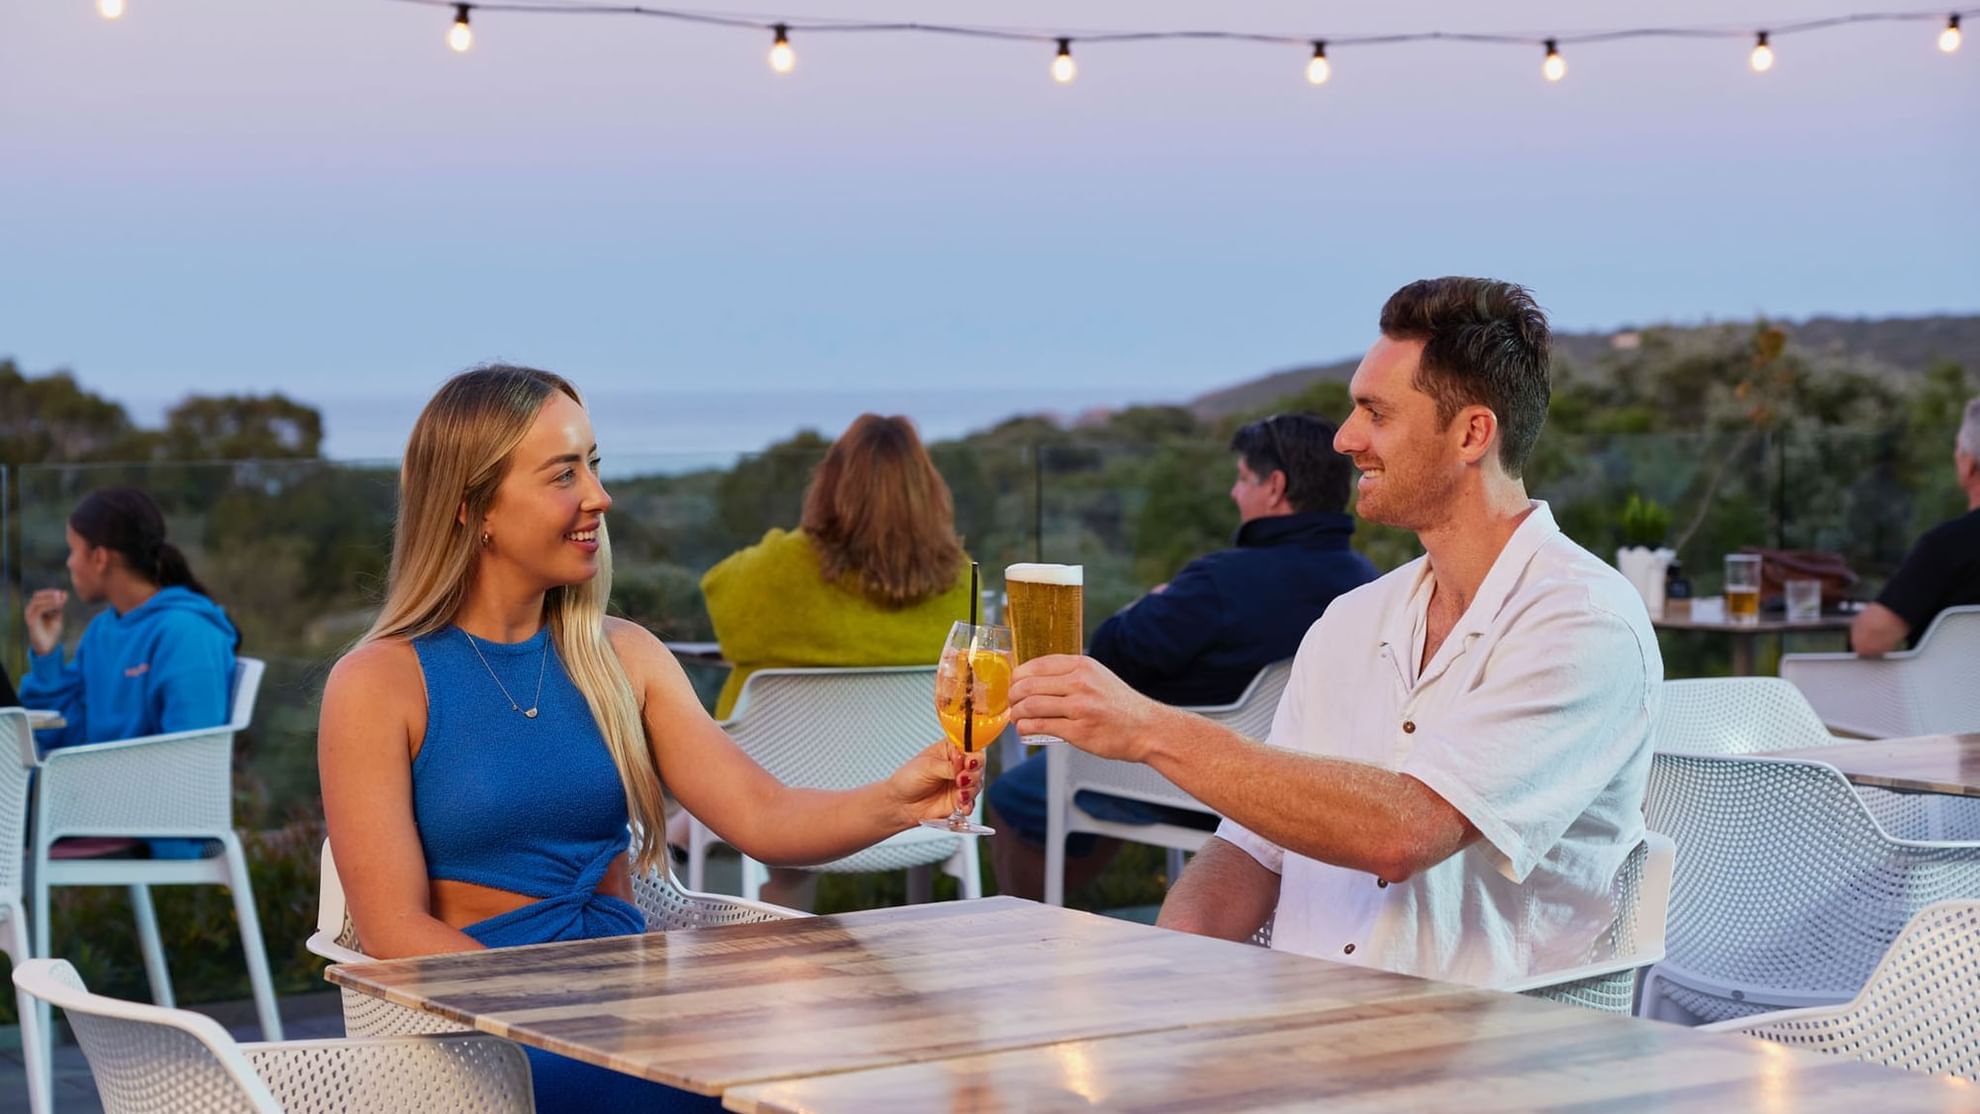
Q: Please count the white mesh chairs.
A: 11